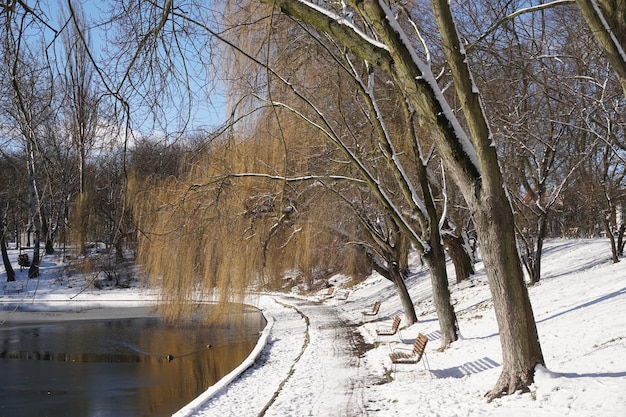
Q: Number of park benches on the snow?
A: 5